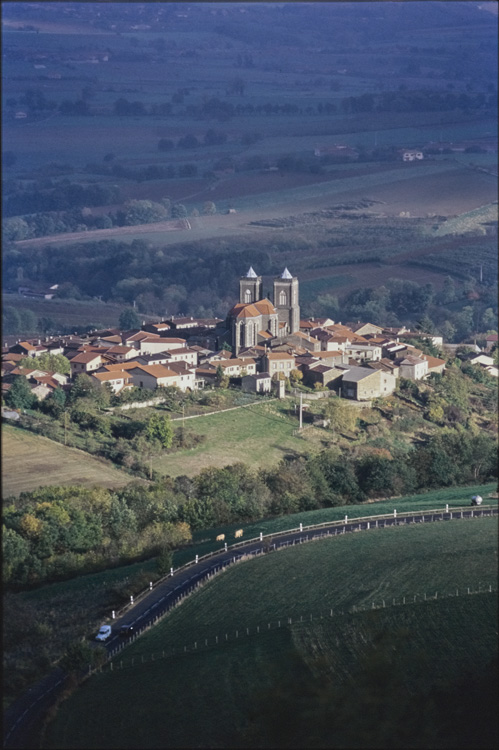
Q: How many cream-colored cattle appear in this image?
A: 2